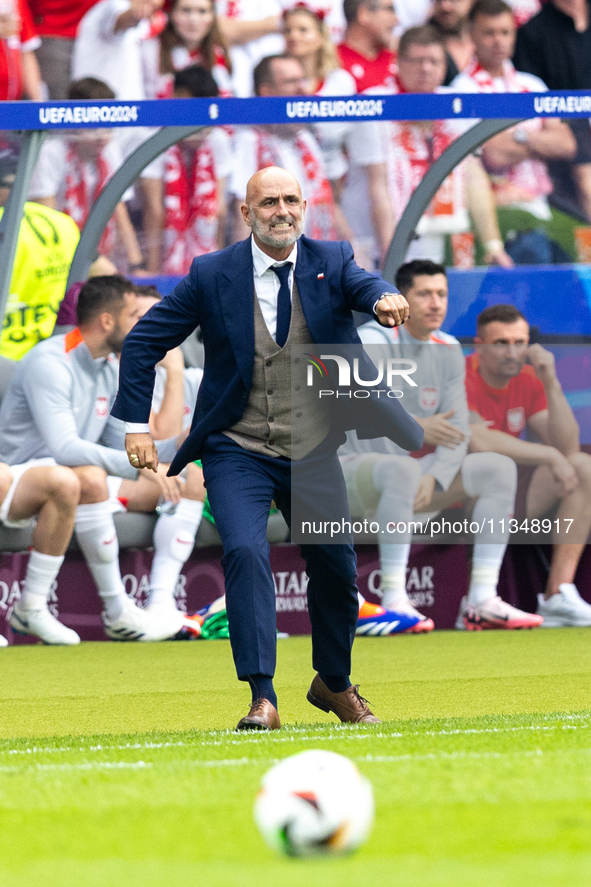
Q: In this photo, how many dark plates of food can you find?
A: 0